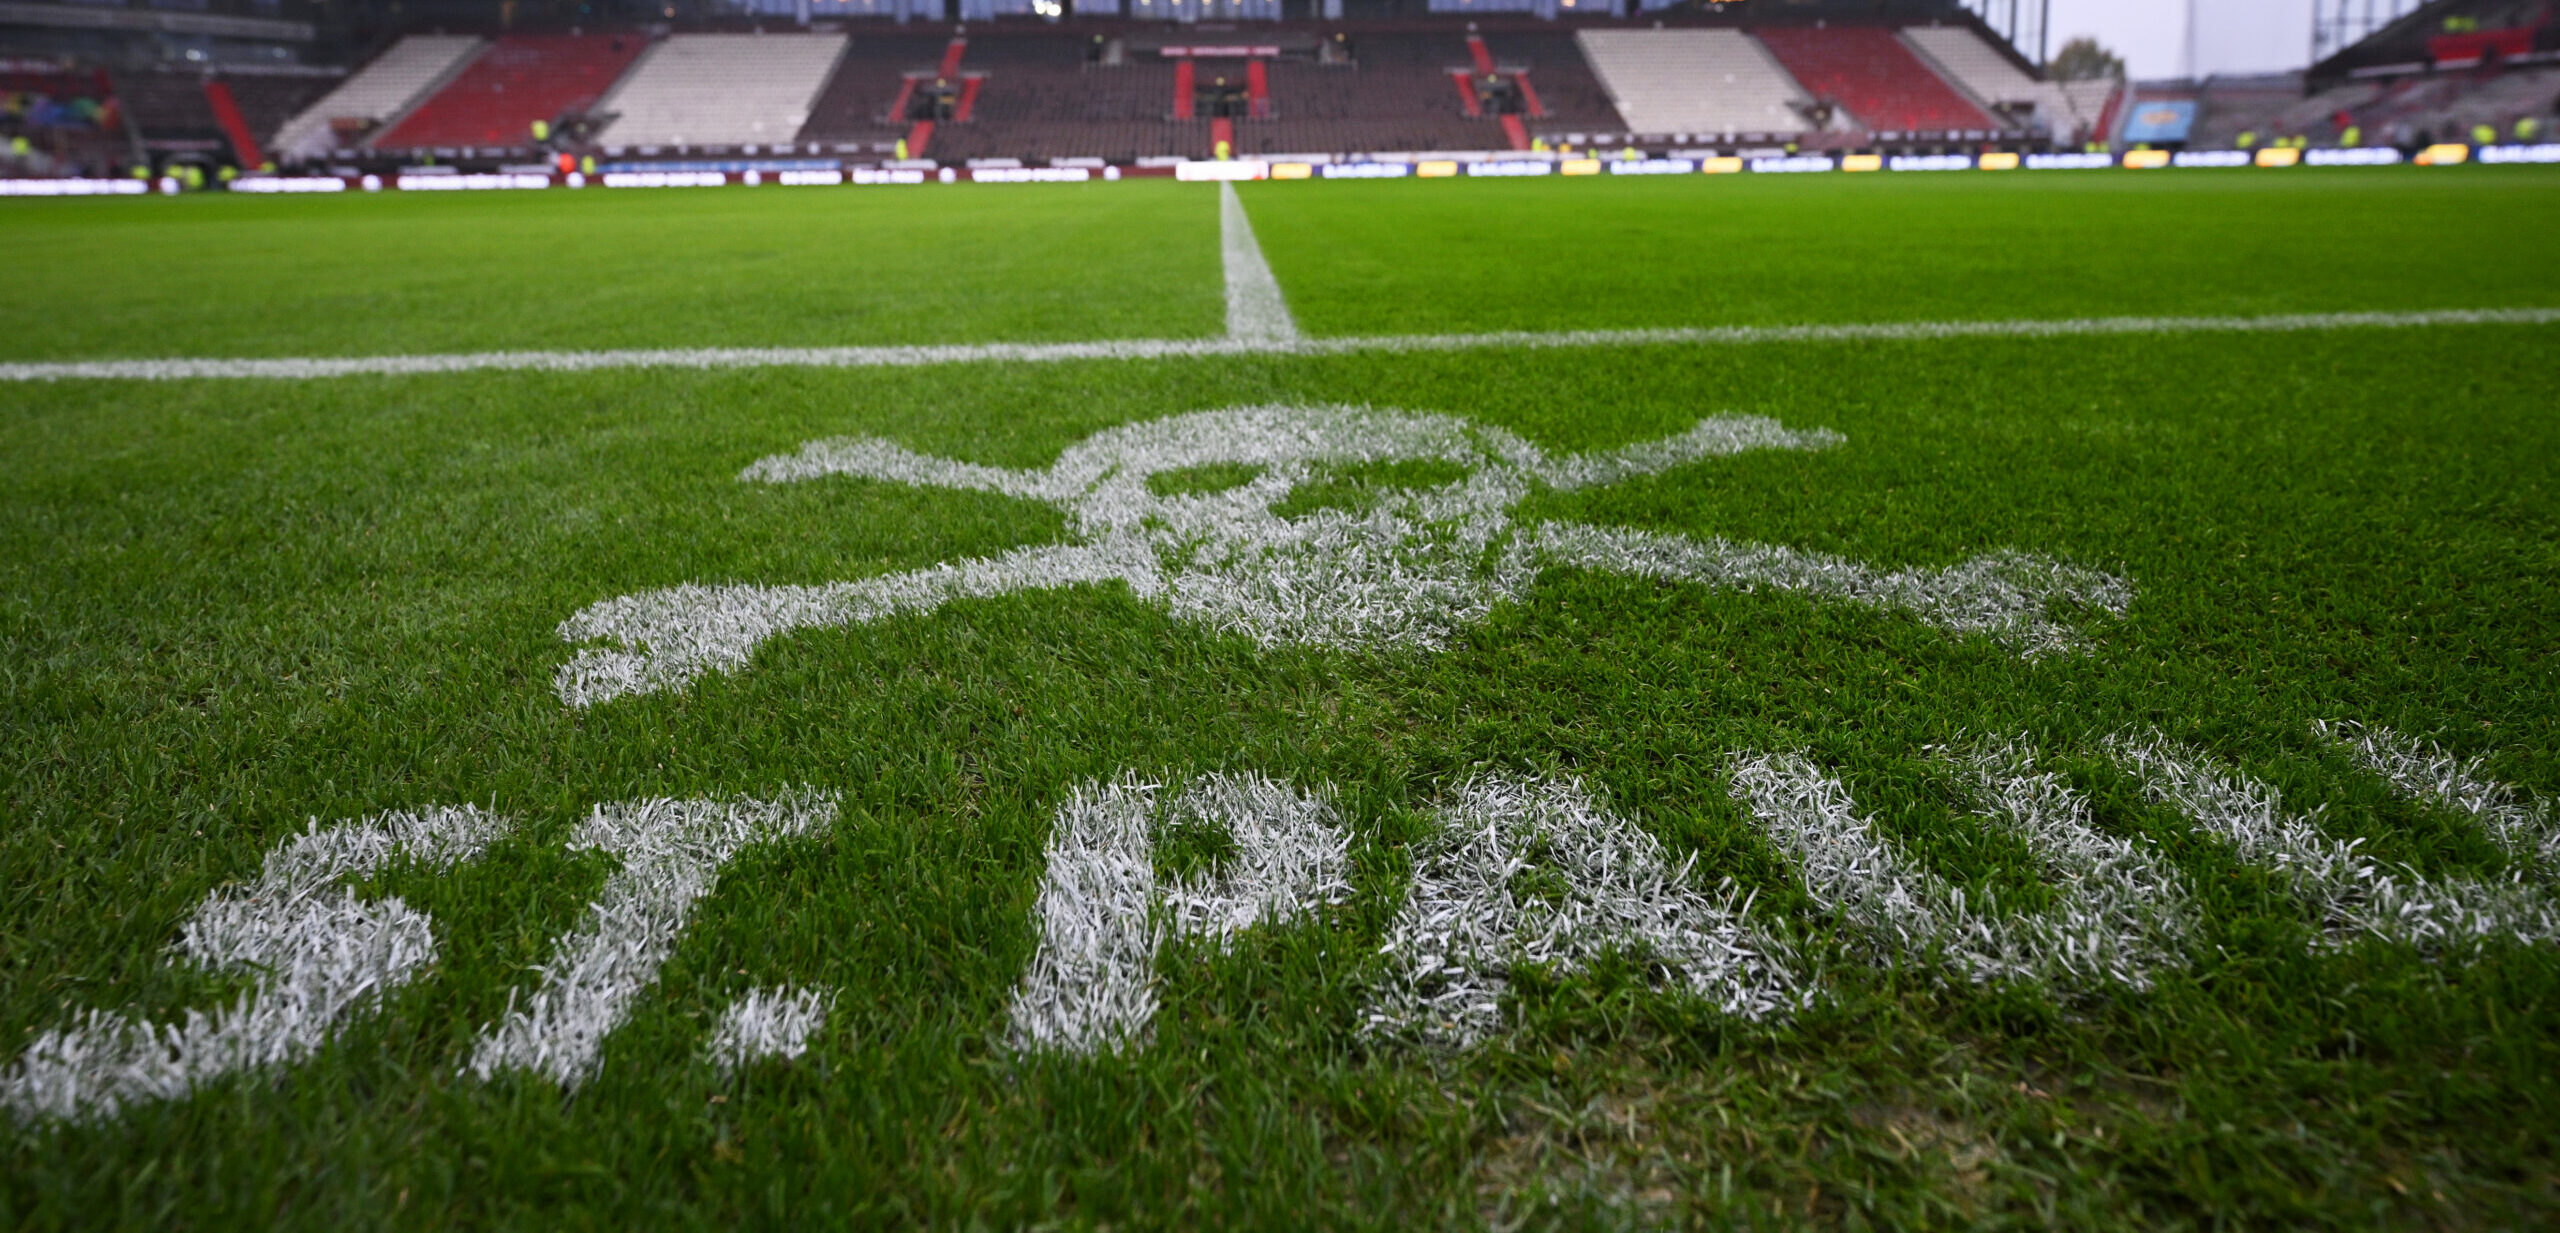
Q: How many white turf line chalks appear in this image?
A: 2